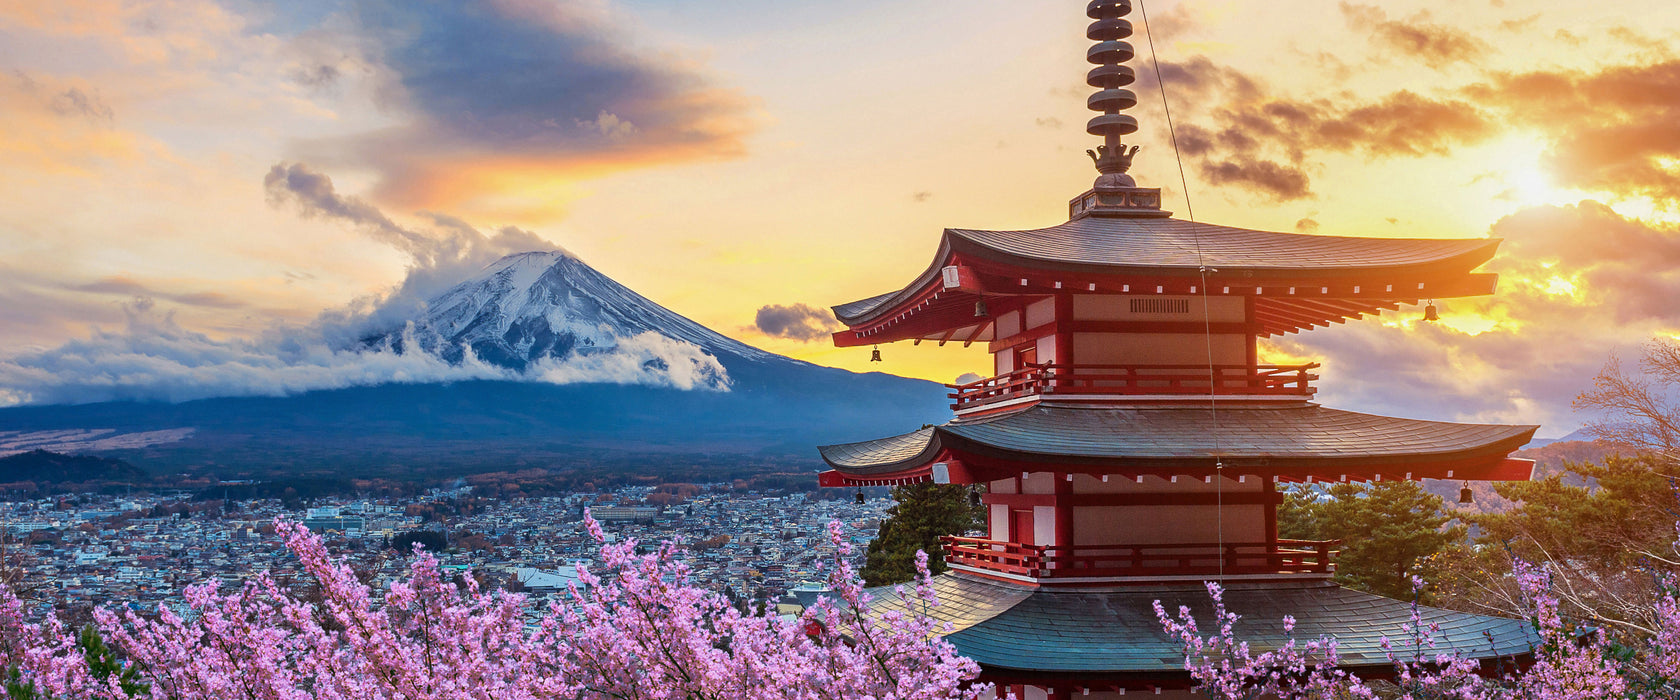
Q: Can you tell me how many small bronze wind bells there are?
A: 6